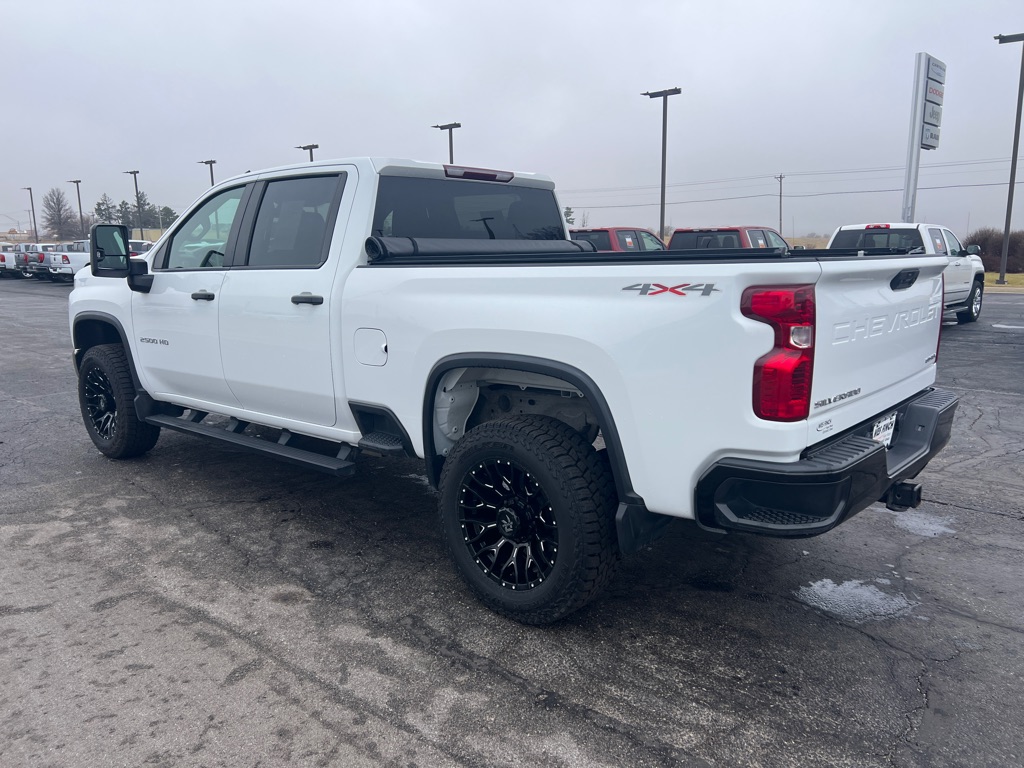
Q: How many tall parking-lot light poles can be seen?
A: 8